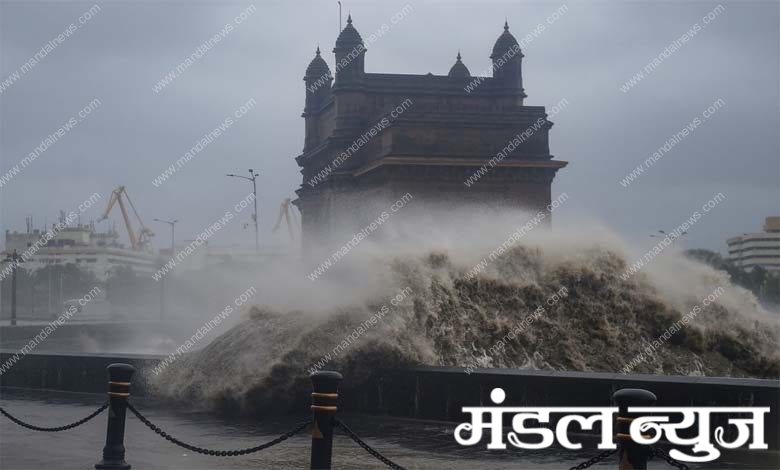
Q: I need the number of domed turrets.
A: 4